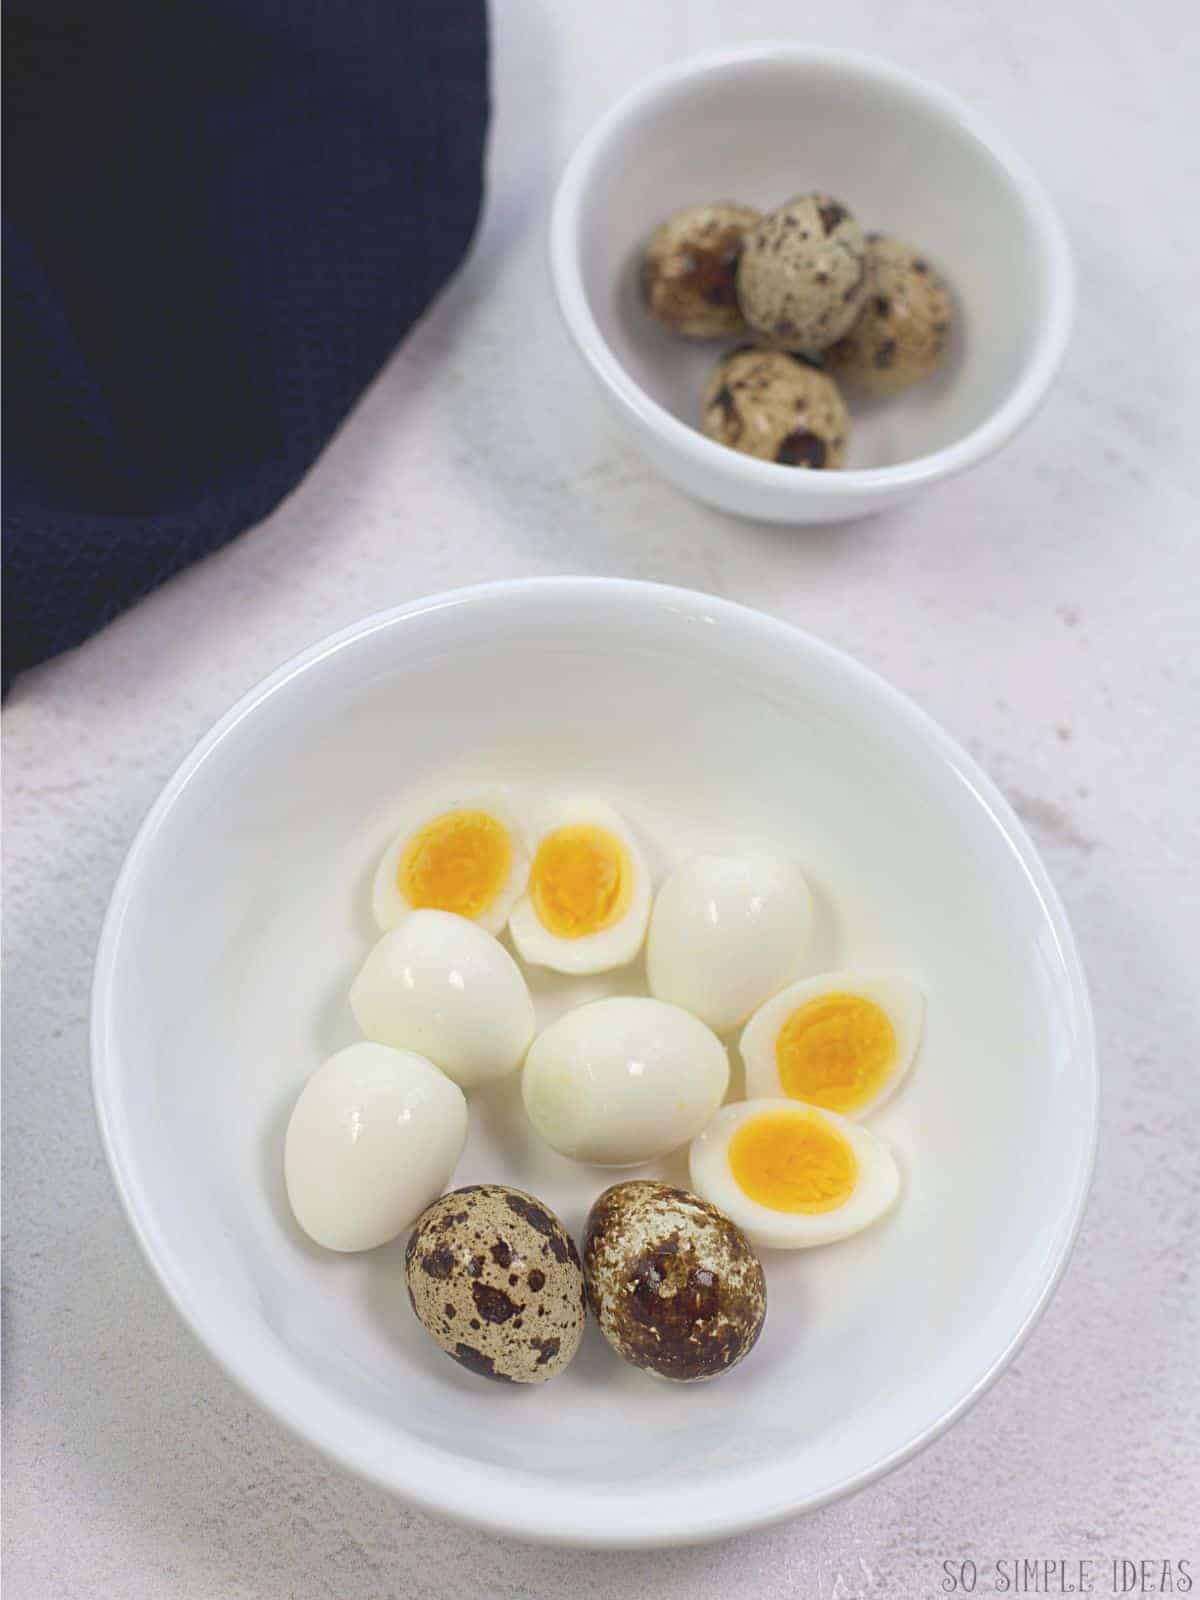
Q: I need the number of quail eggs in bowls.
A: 12